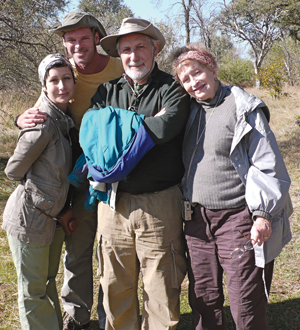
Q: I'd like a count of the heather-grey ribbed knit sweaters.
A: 1